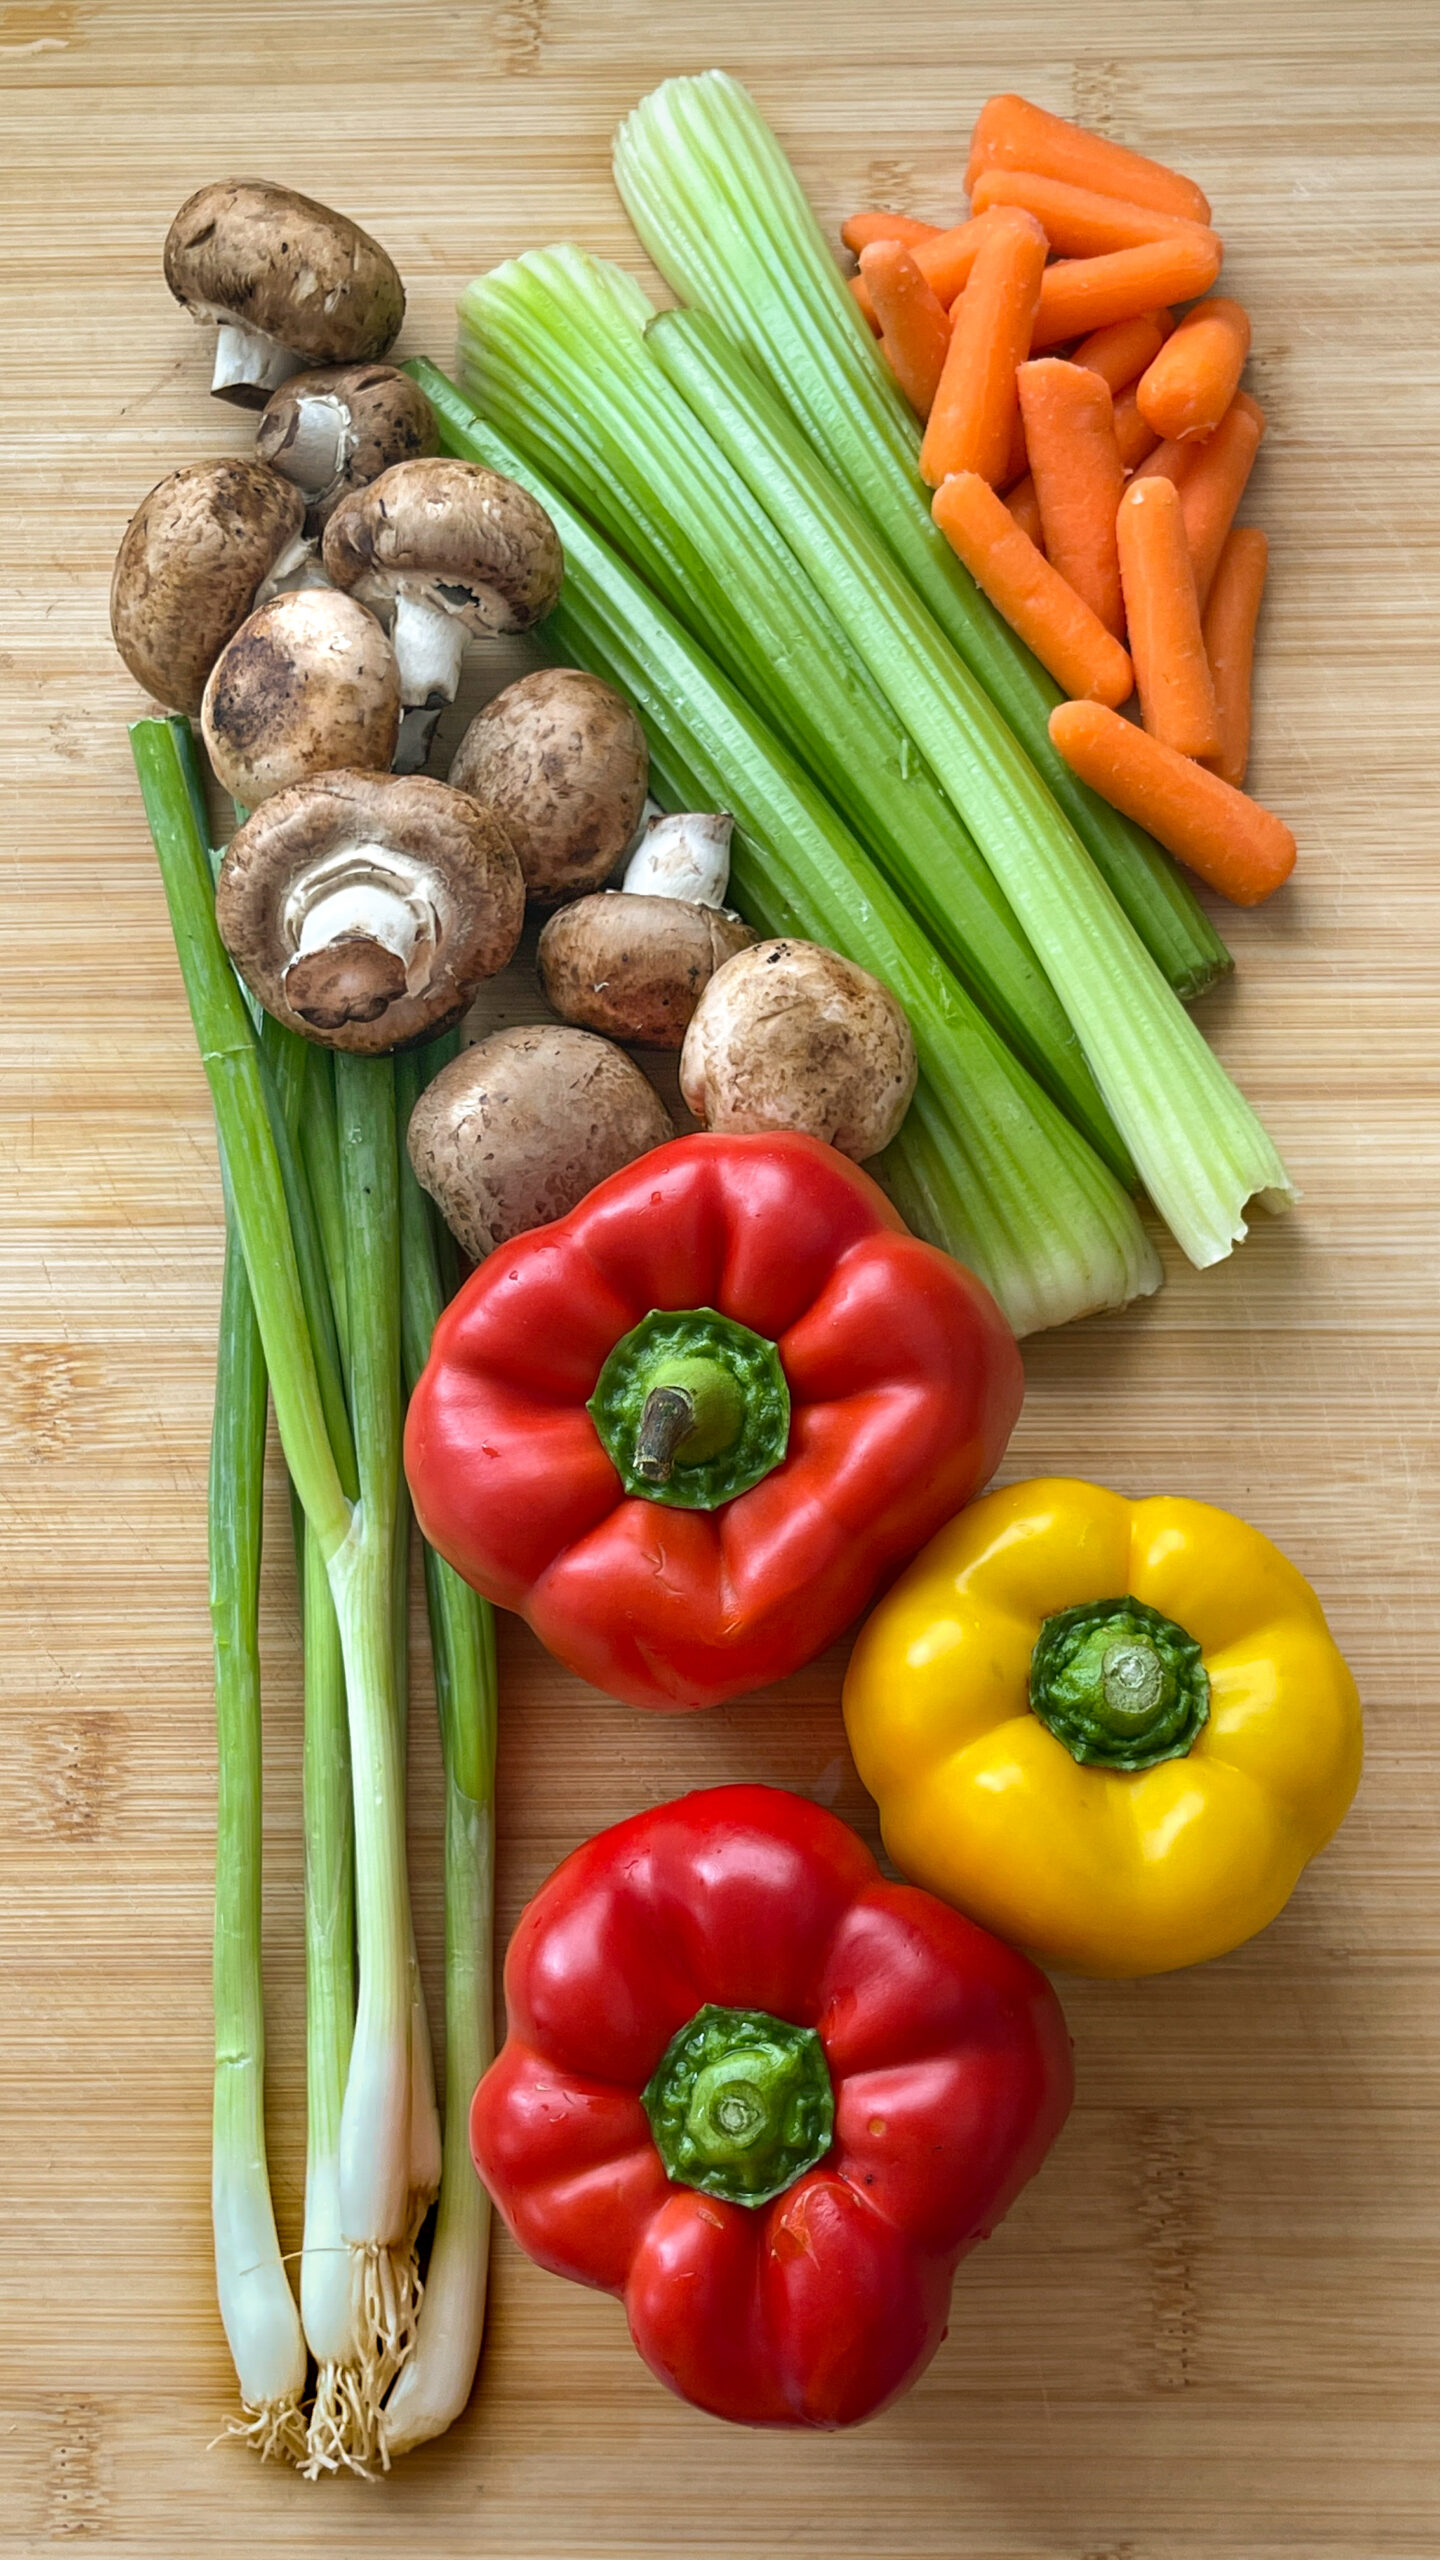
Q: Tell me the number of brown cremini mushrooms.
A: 10